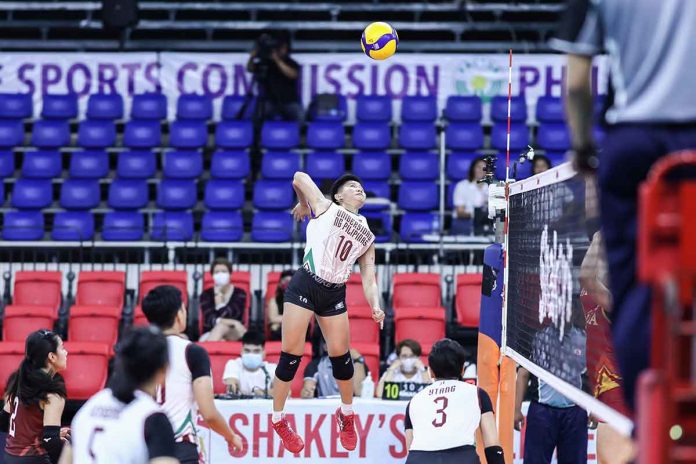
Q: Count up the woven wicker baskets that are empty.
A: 0